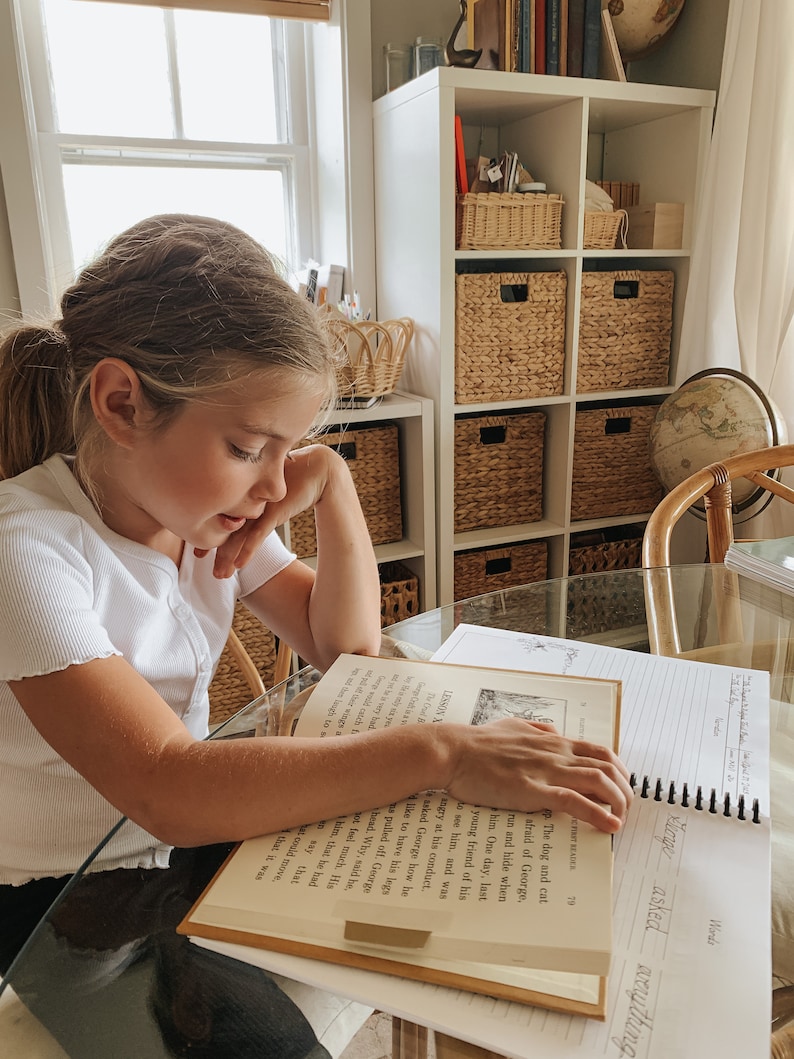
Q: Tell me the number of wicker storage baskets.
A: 12